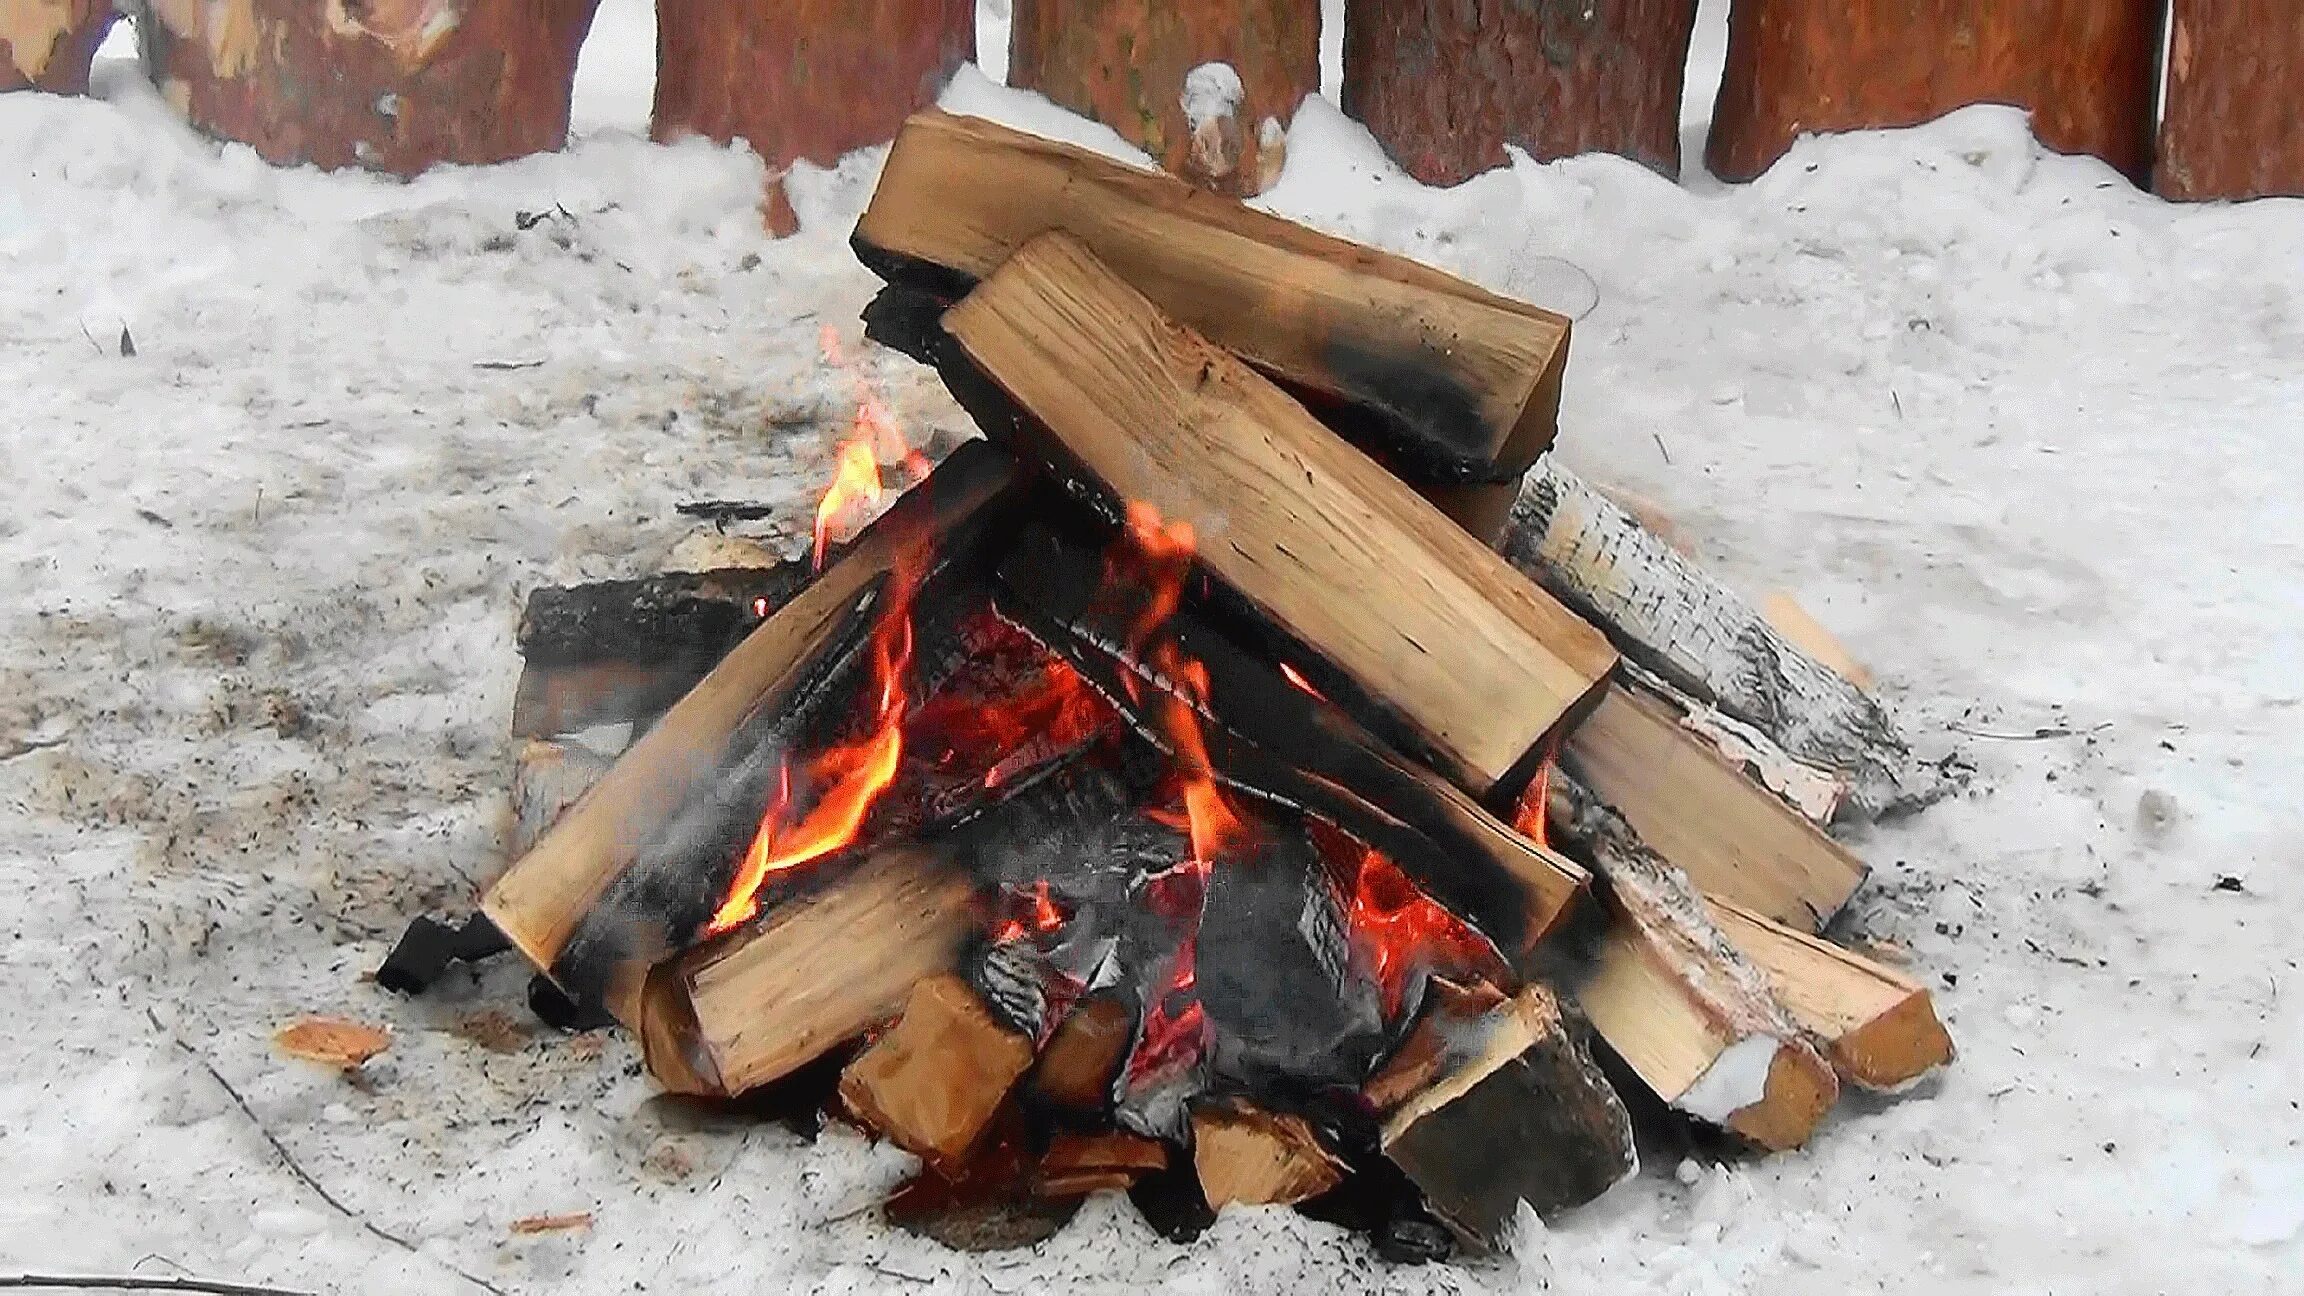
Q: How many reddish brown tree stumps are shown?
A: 7